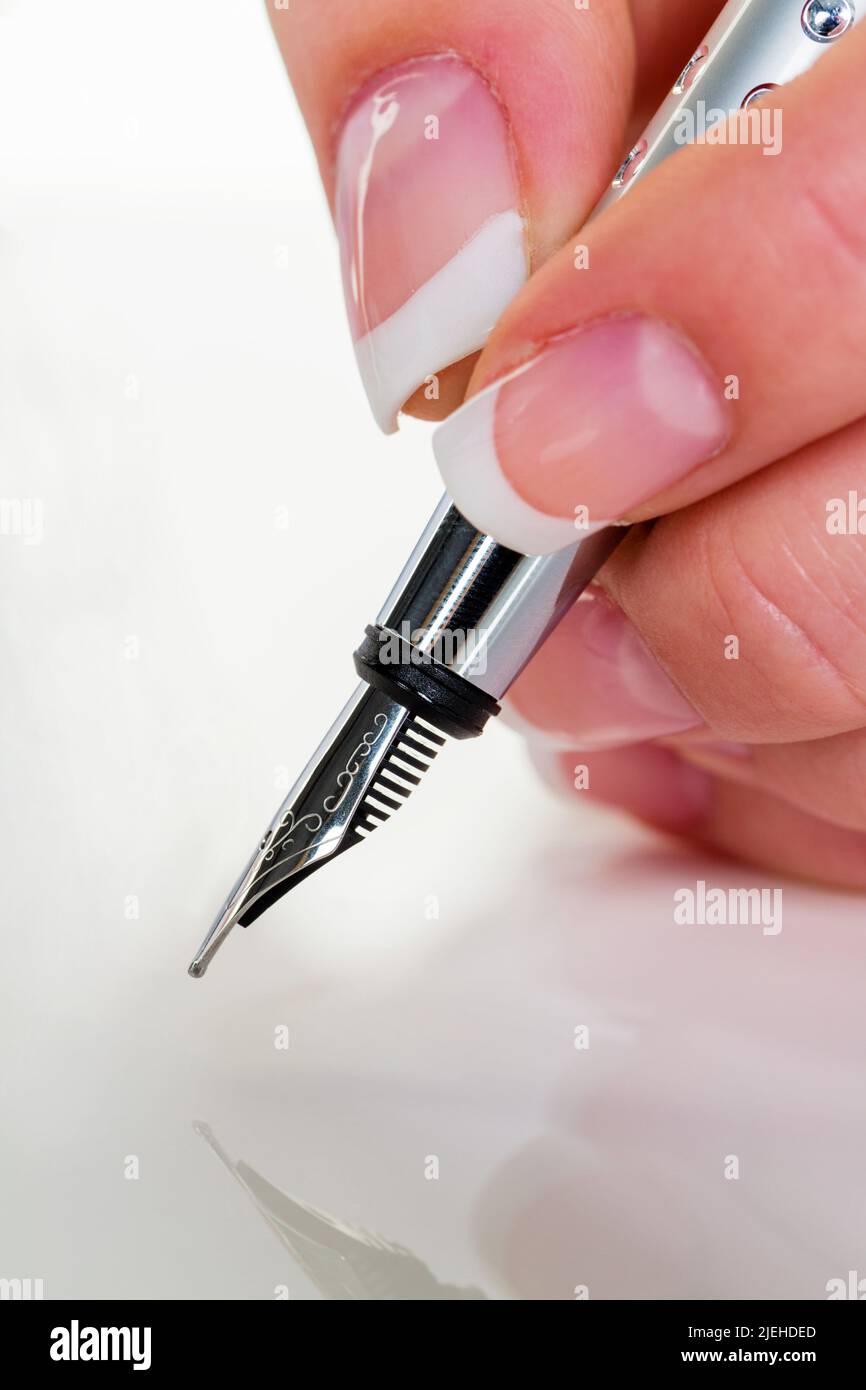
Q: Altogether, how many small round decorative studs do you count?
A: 4